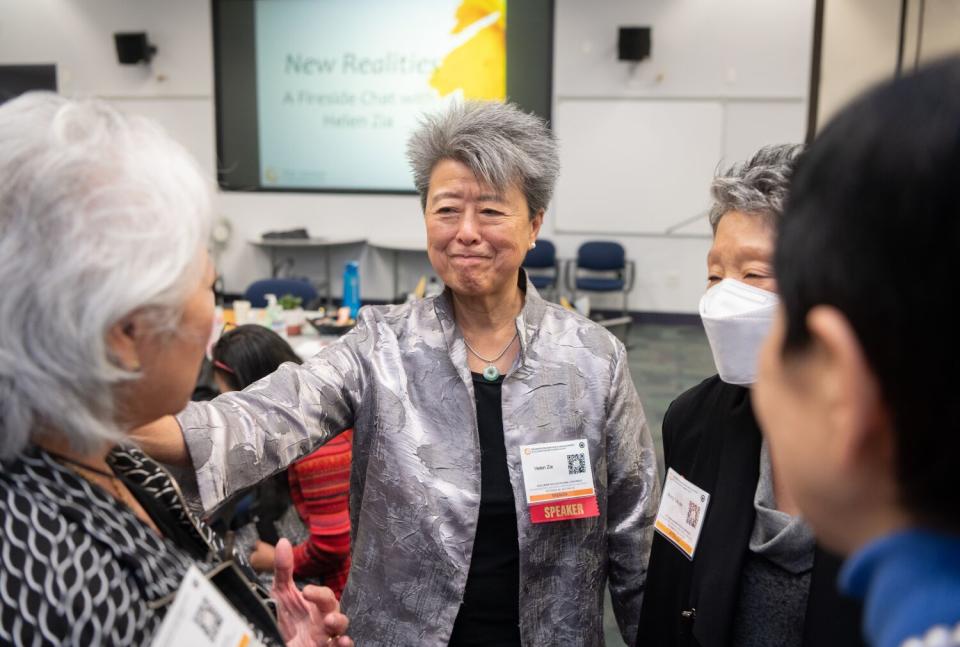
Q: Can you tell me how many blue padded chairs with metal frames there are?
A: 3